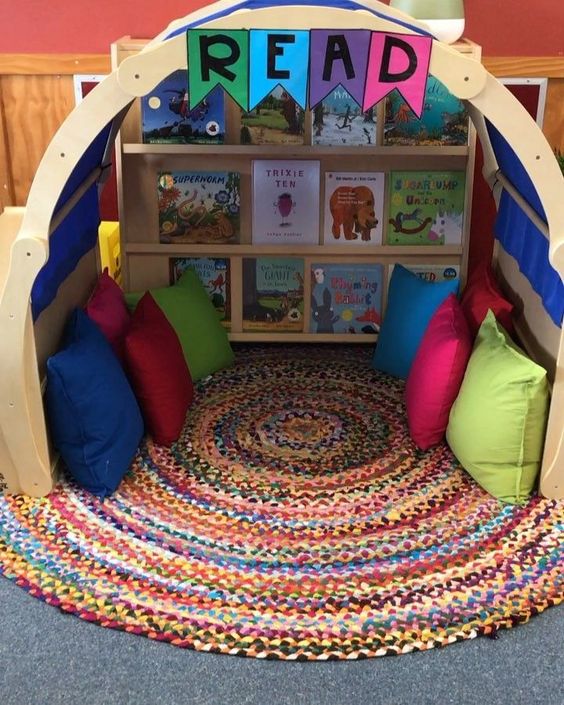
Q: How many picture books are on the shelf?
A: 12